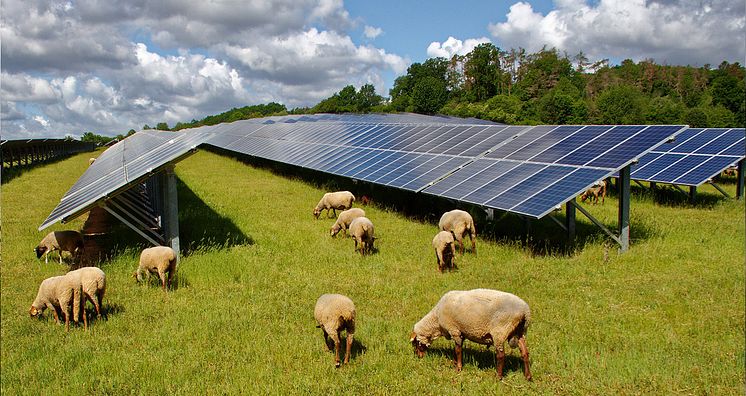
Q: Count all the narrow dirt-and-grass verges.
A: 0